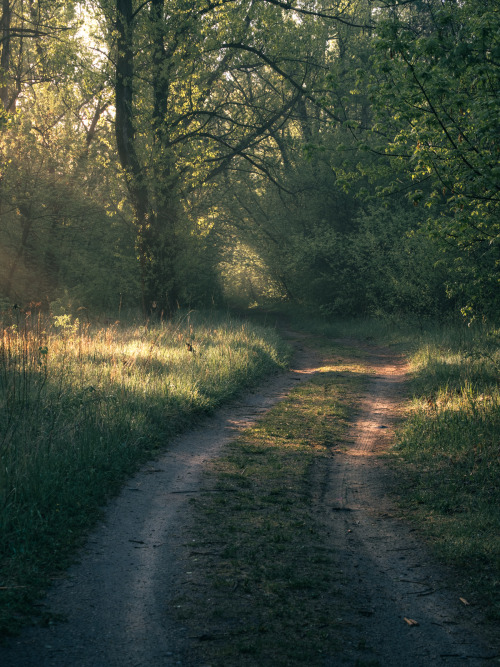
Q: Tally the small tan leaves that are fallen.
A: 2